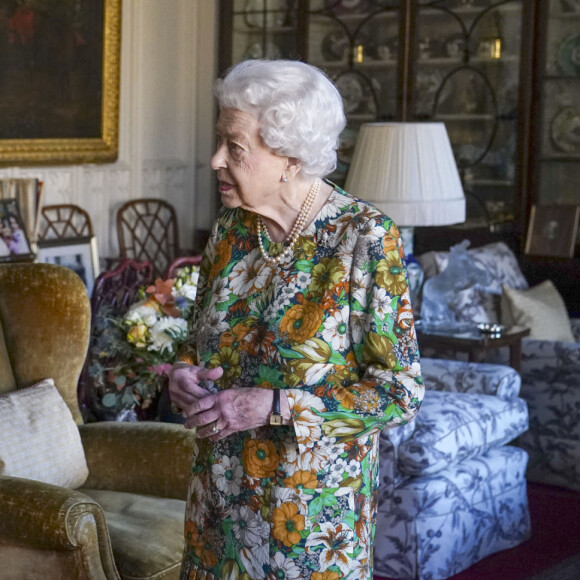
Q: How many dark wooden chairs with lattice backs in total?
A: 2